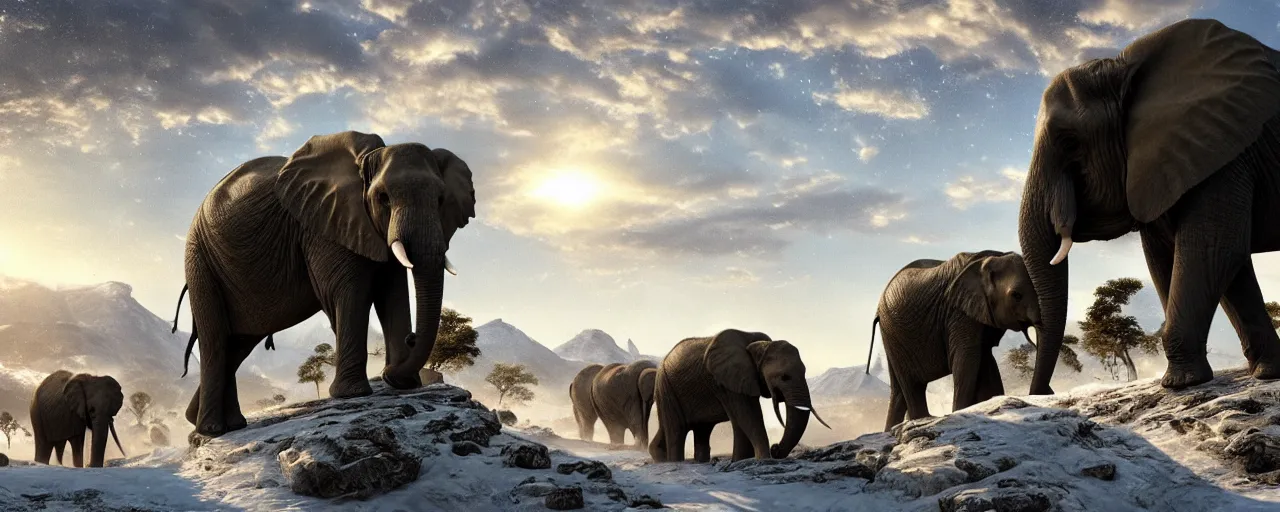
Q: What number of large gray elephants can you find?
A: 2